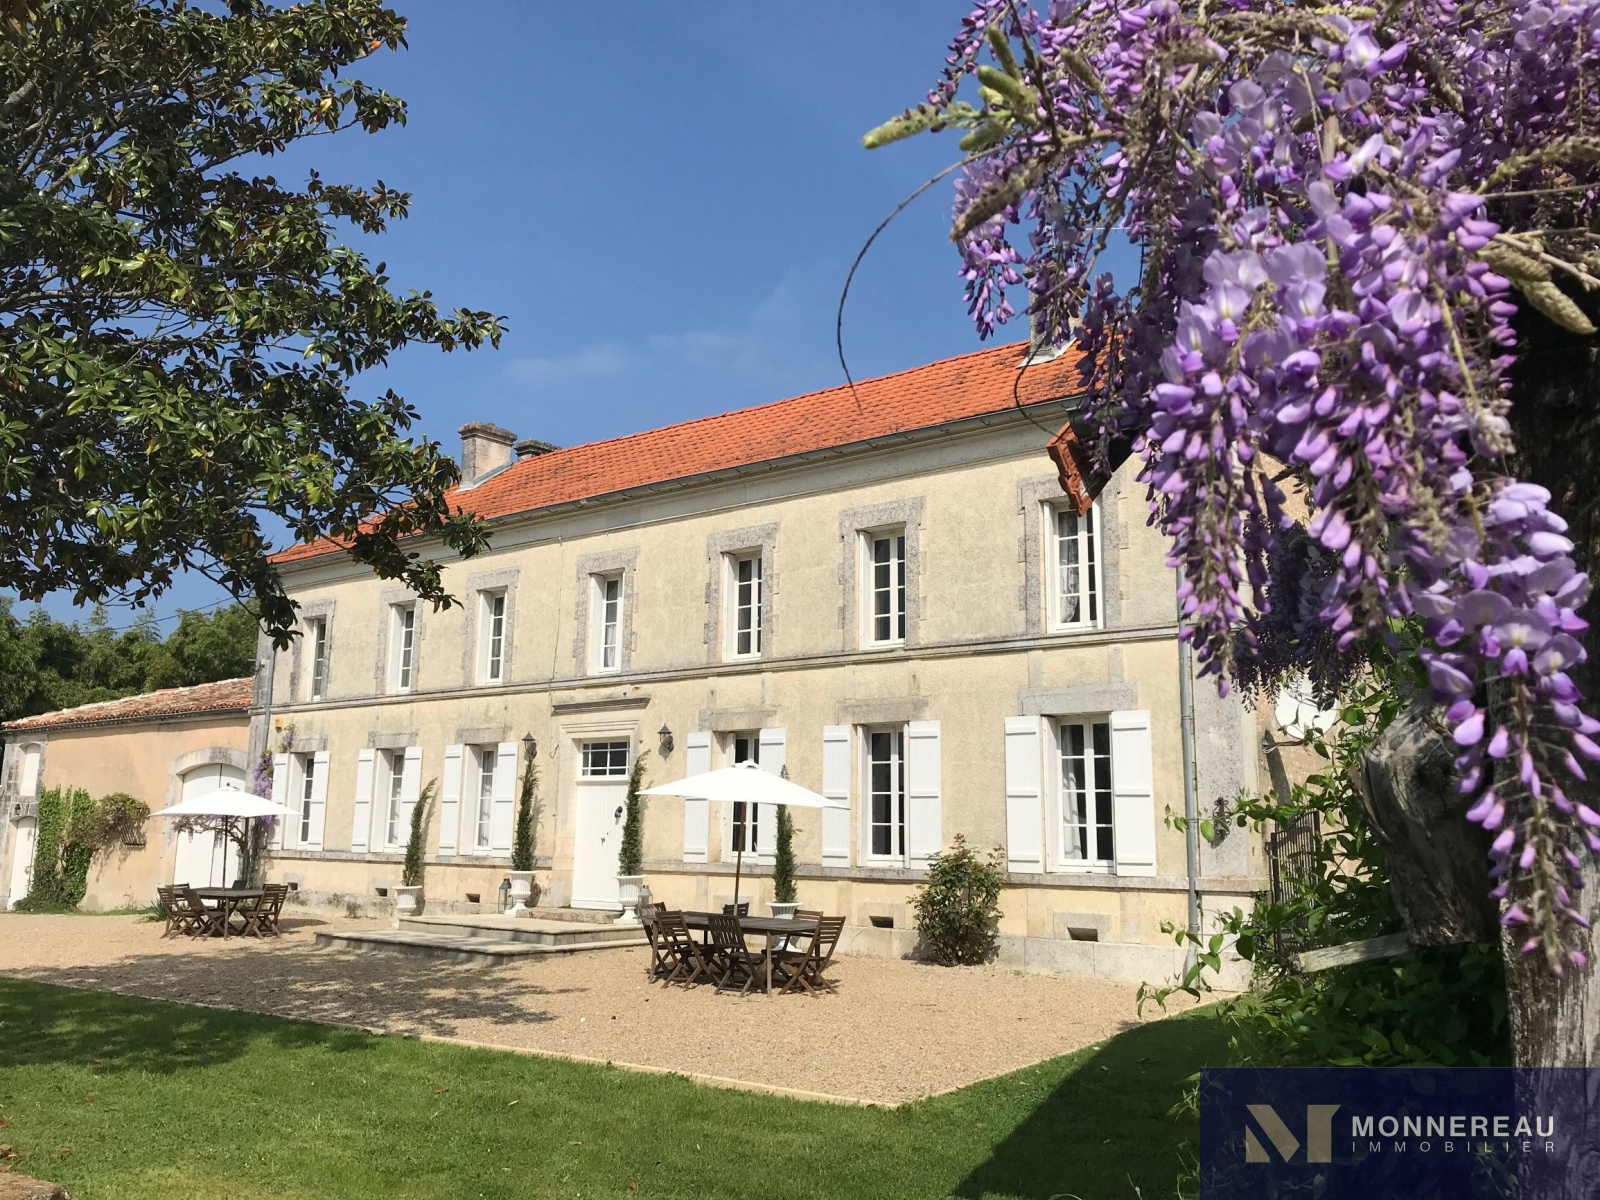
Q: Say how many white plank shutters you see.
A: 12